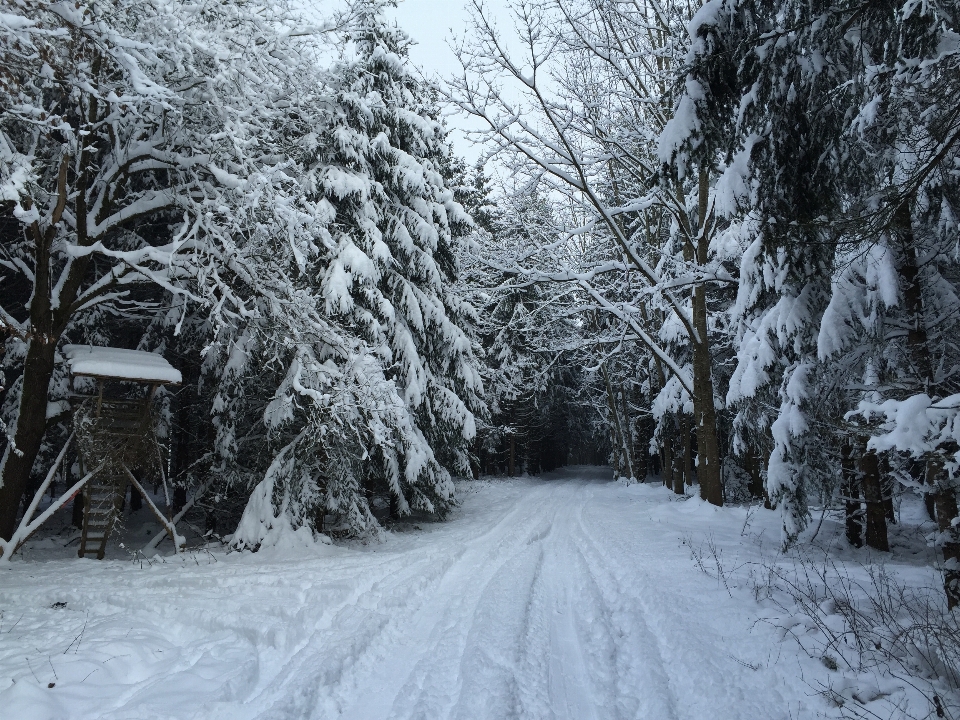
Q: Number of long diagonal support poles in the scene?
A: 4